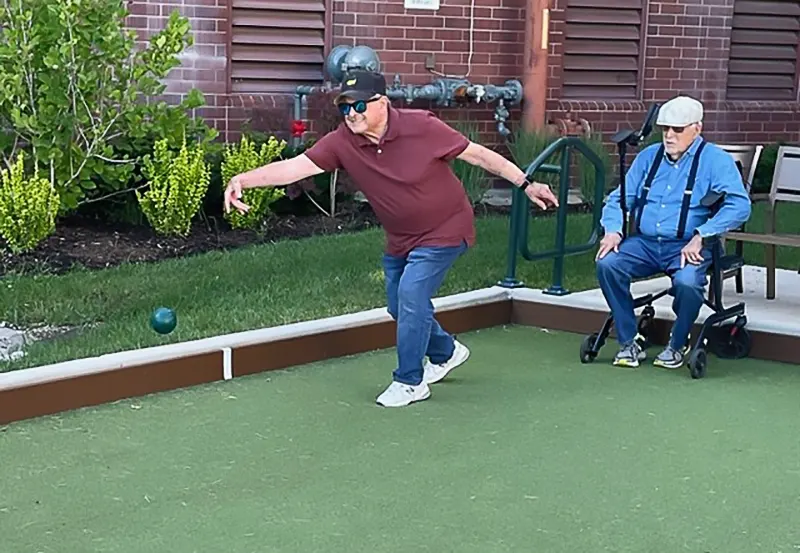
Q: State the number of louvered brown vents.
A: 3